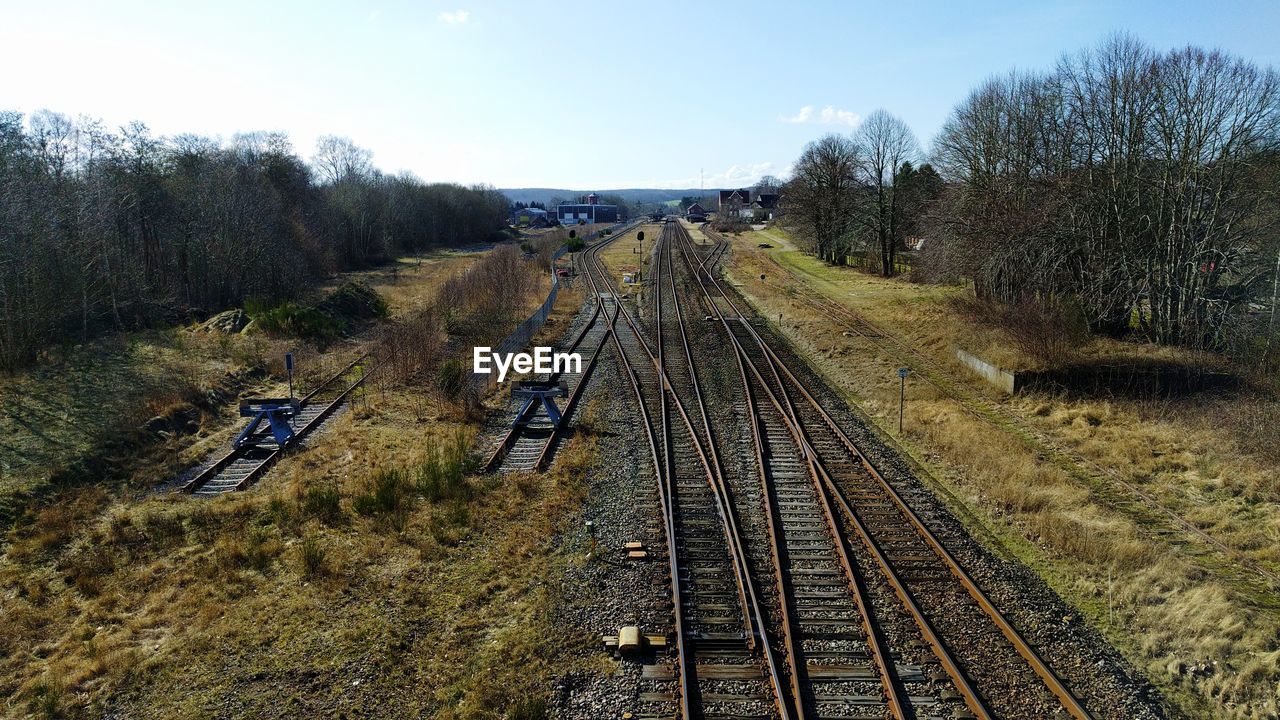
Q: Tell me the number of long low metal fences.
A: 1